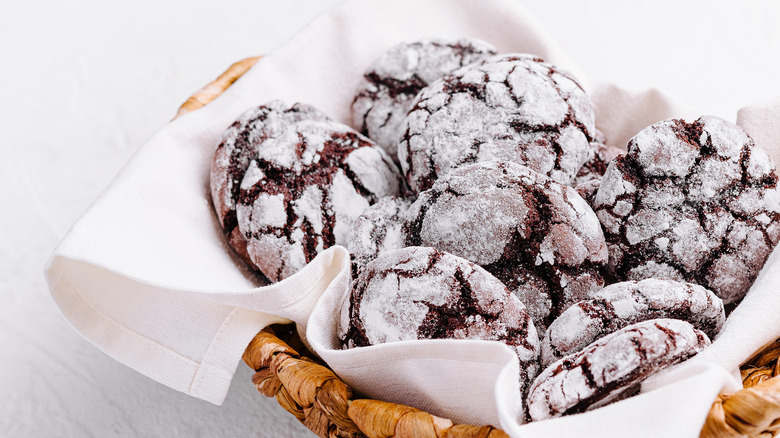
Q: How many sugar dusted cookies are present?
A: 11